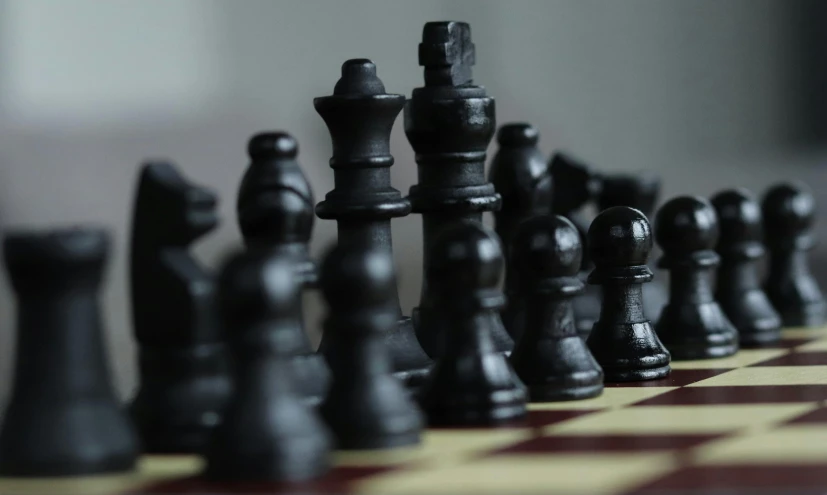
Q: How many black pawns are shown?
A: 8